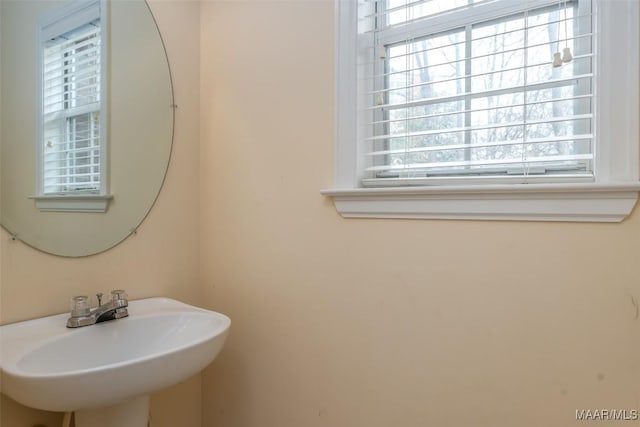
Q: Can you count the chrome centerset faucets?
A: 1